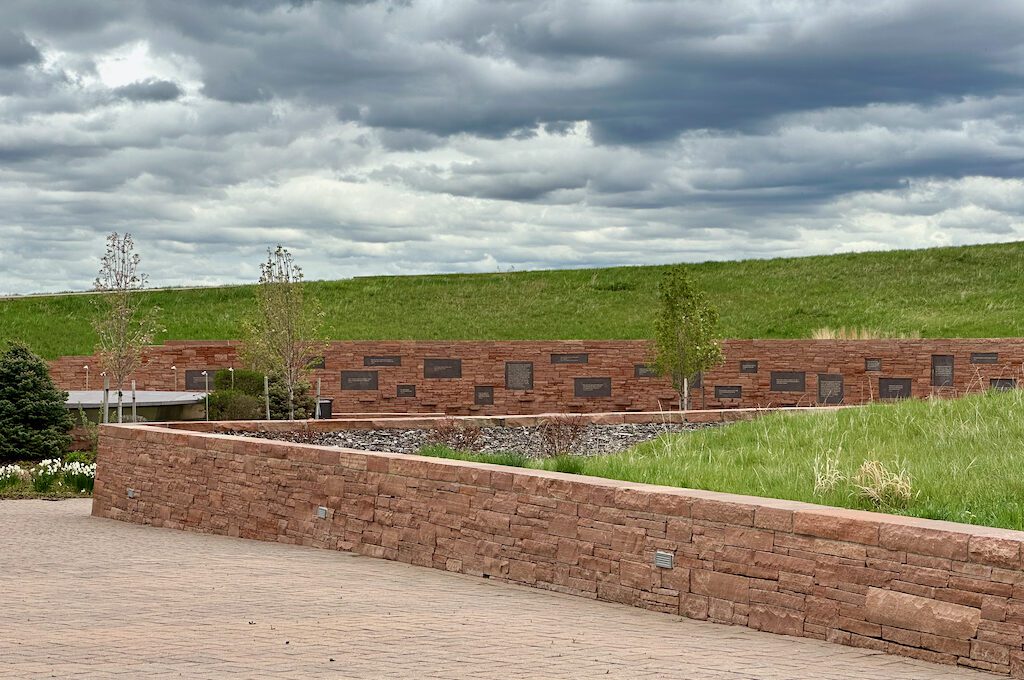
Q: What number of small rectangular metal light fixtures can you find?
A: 3